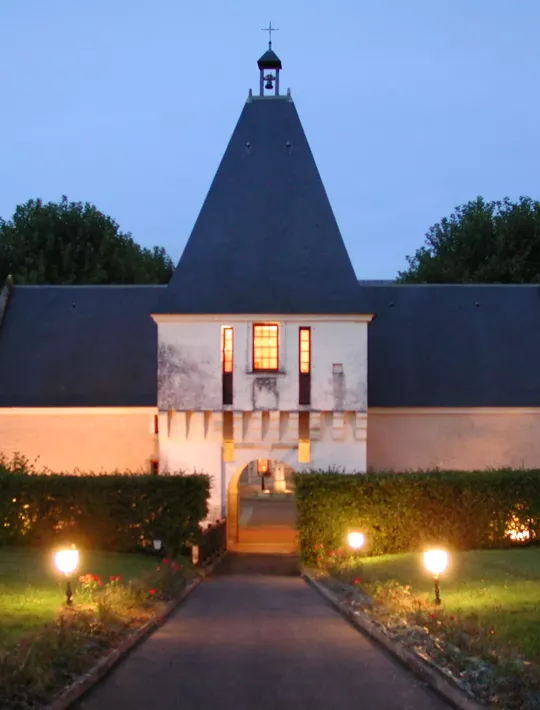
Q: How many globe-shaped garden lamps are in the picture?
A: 3